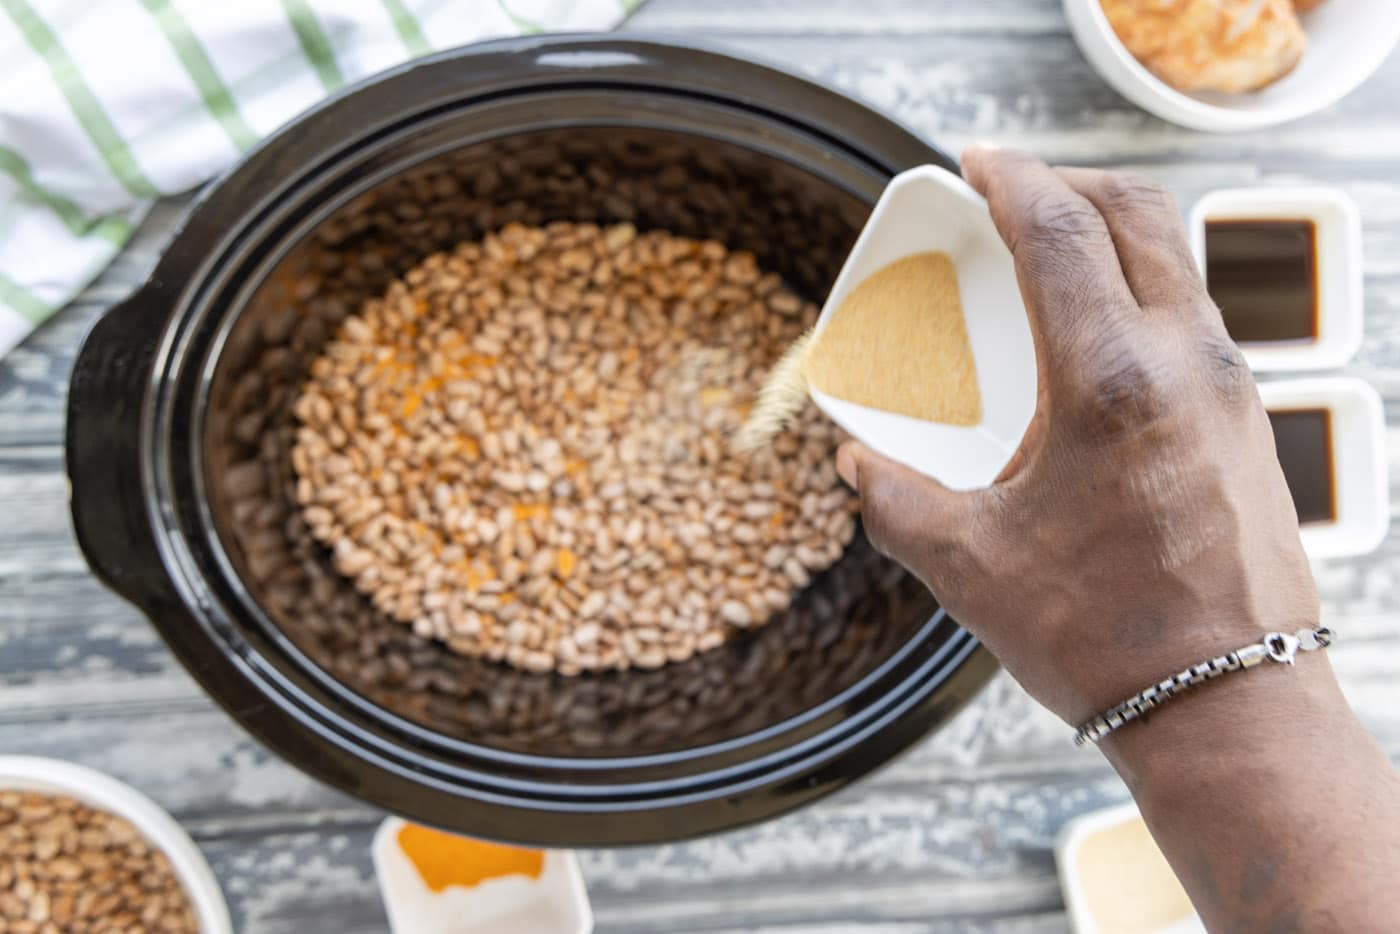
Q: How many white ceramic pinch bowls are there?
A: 5